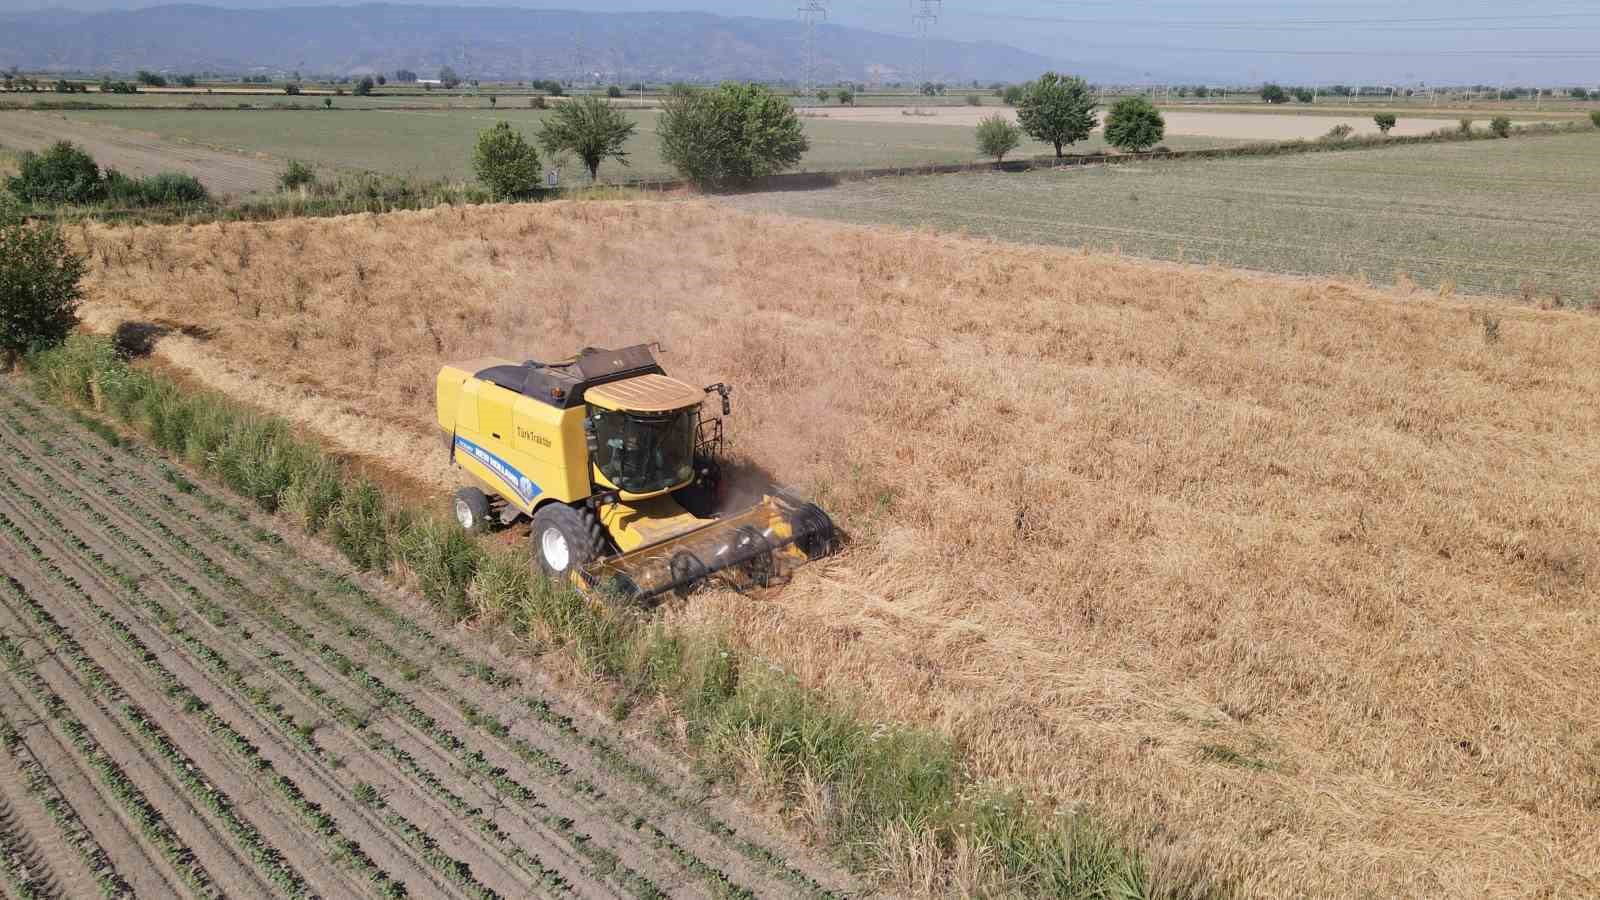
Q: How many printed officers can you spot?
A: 0